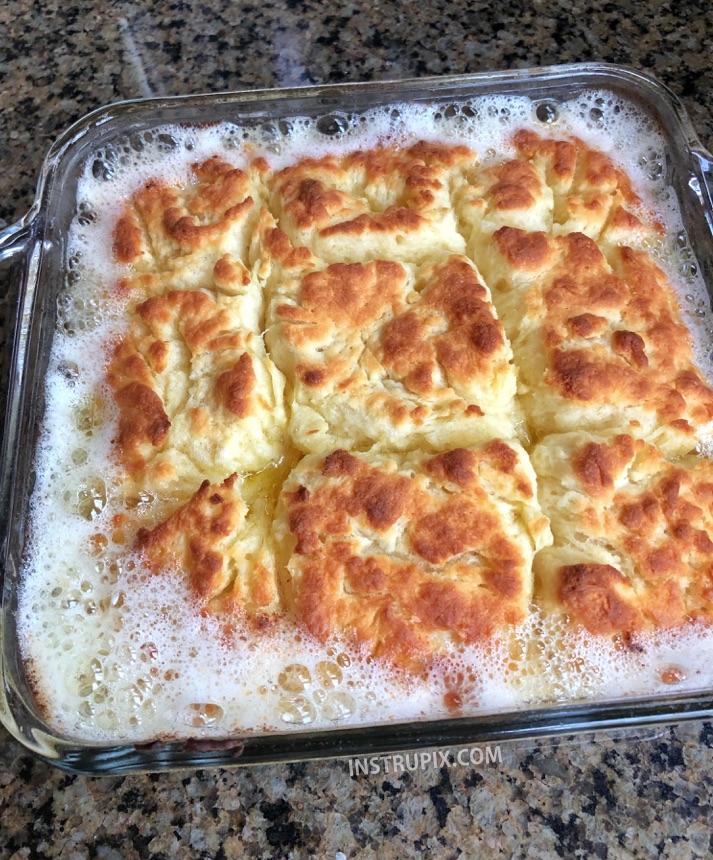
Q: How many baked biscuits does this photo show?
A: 9